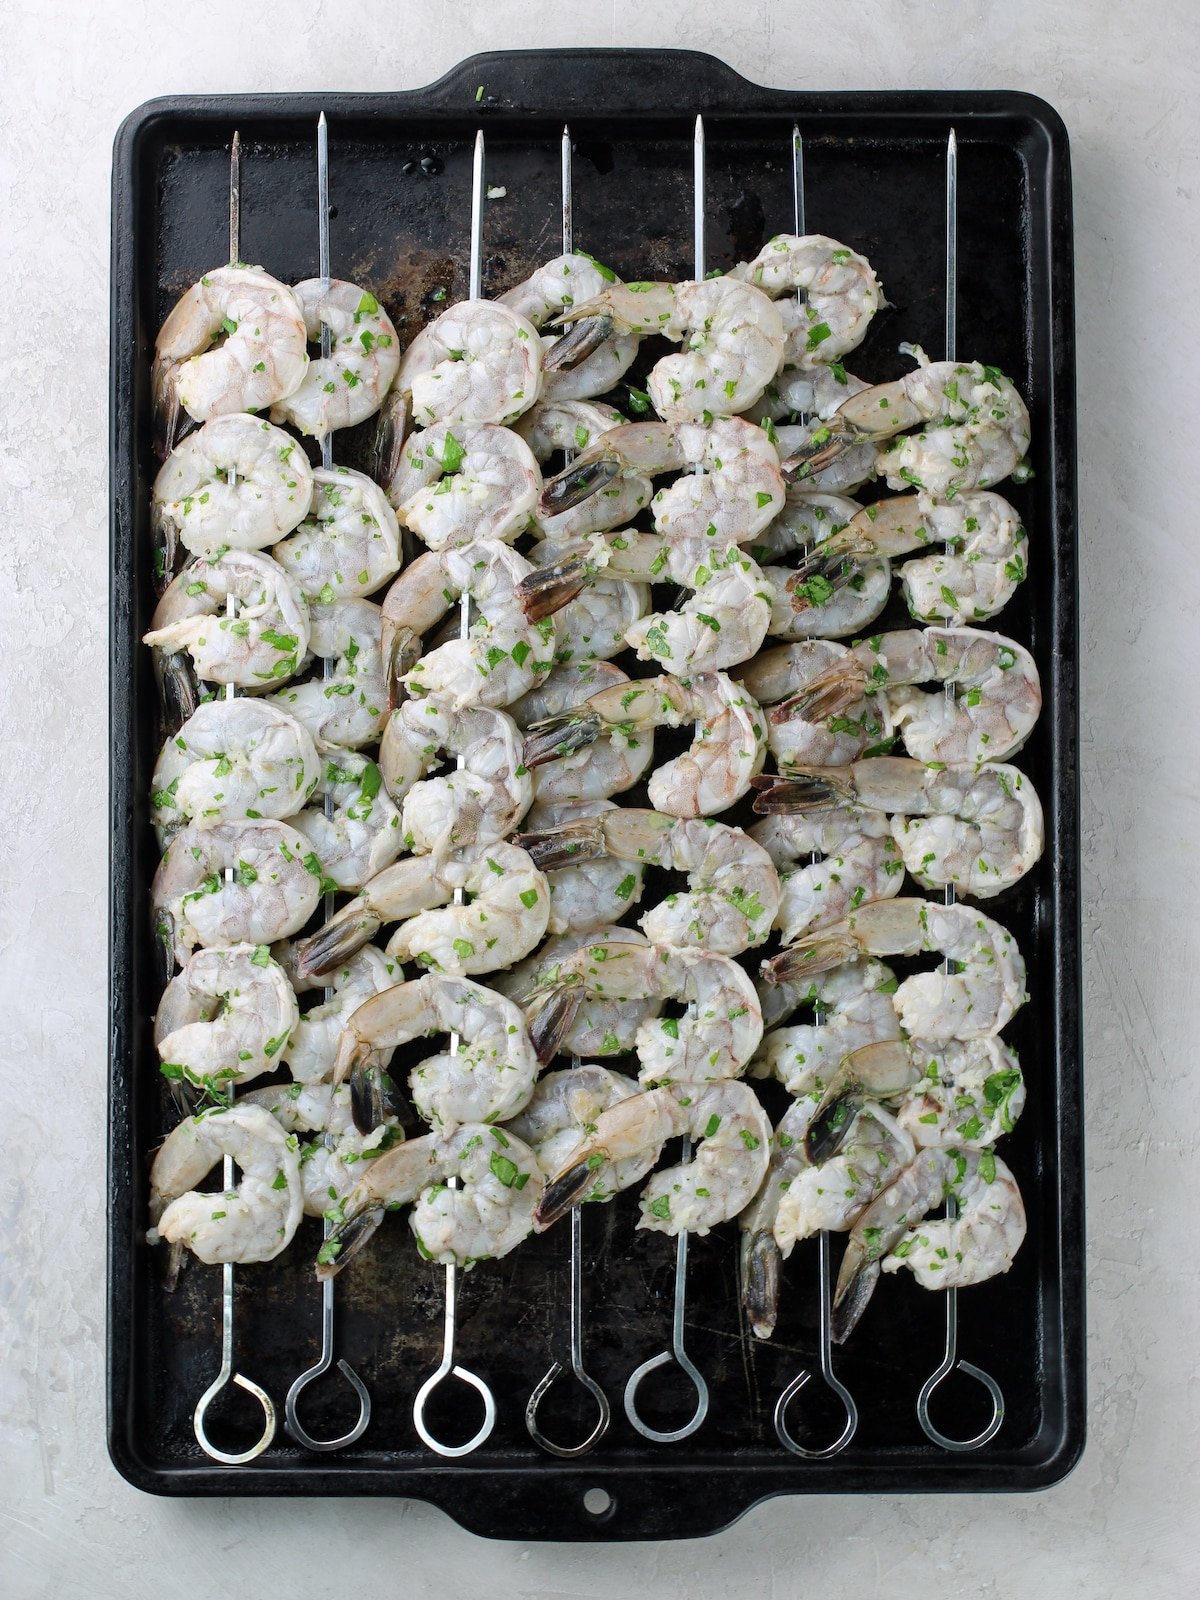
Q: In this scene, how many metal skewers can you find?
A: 7